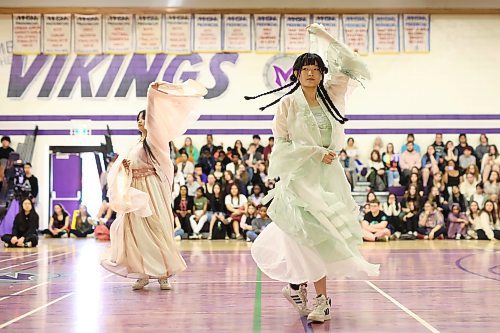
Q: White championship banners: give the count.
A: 14